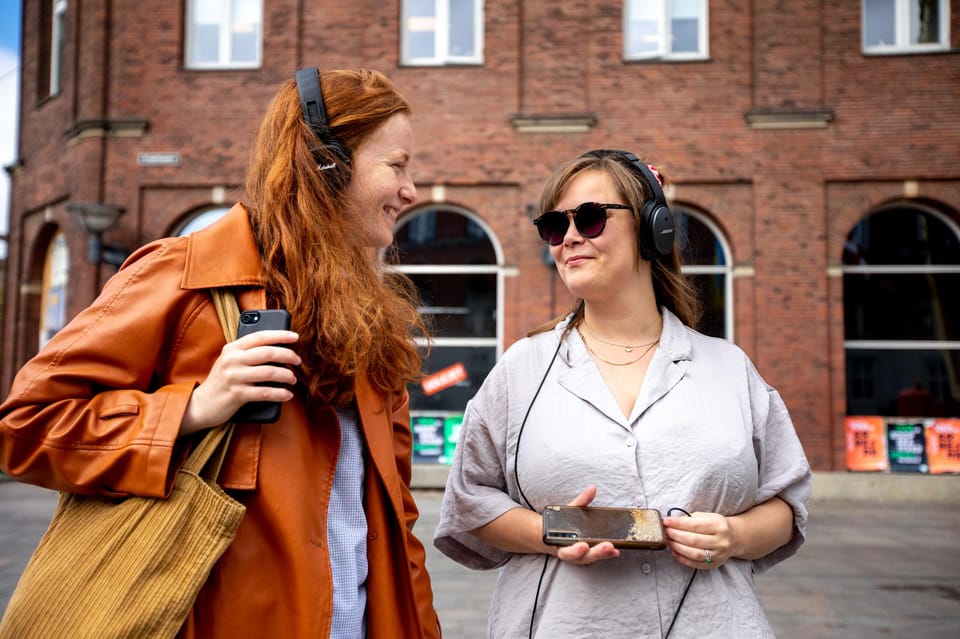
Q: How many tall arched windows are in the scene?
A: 5